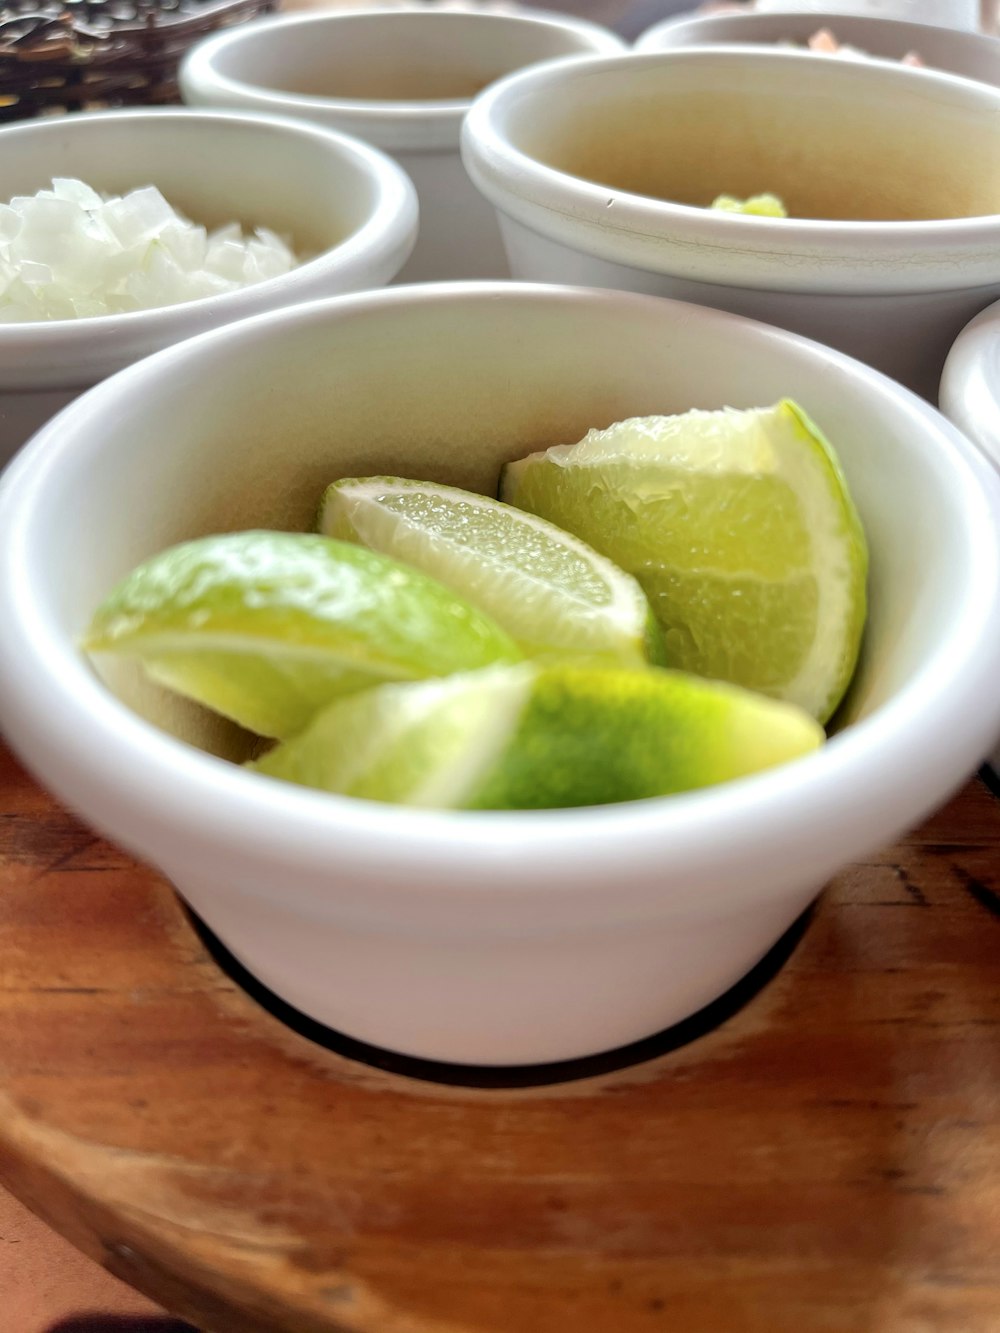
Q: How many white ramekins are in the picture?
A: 6